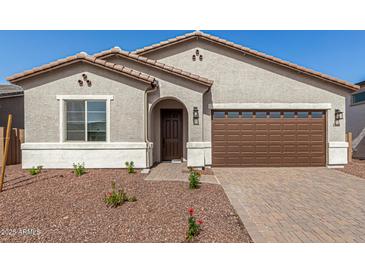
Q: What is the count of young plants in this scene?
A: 6